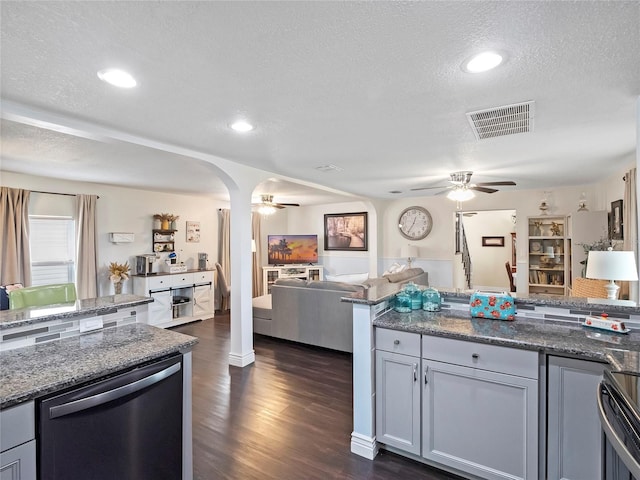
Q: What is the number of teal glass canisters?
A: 3